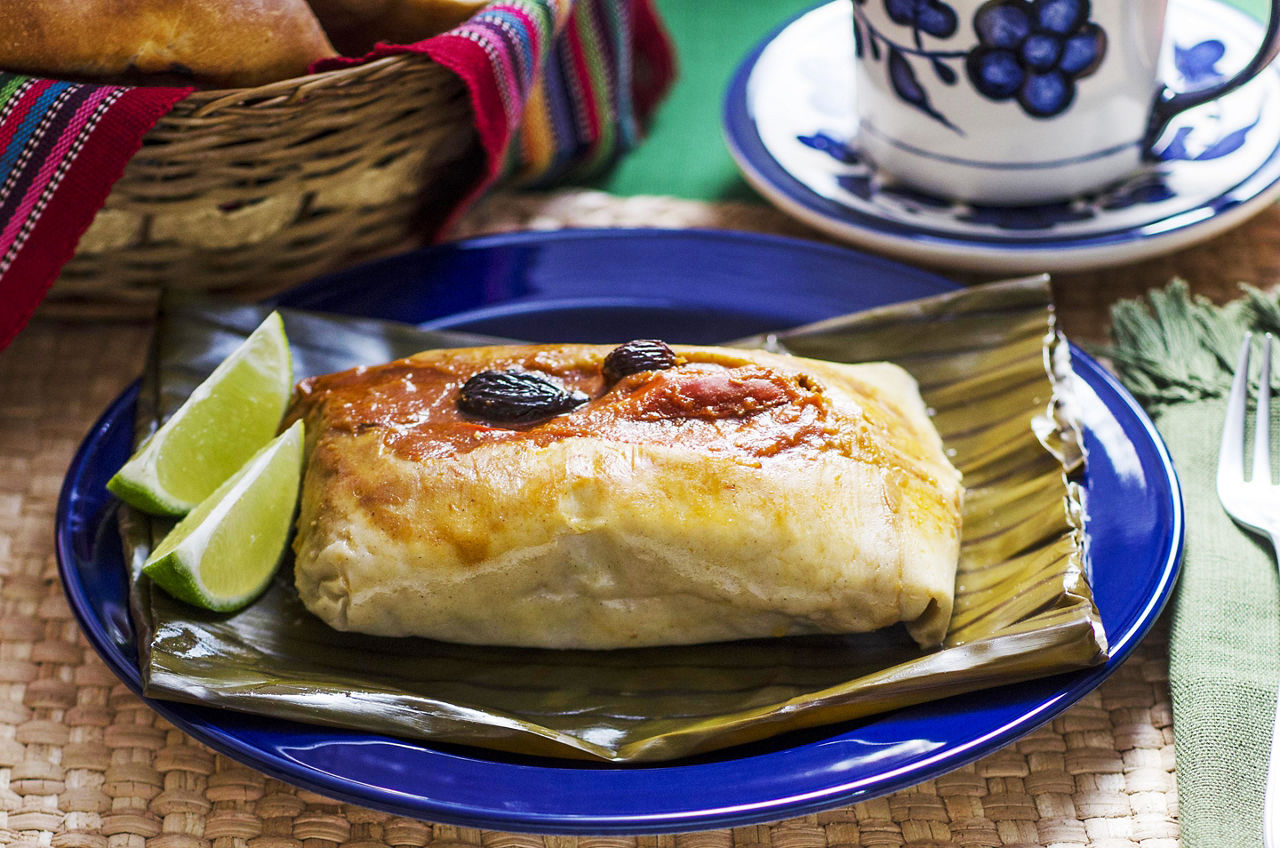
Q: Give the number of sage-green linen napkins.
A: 1